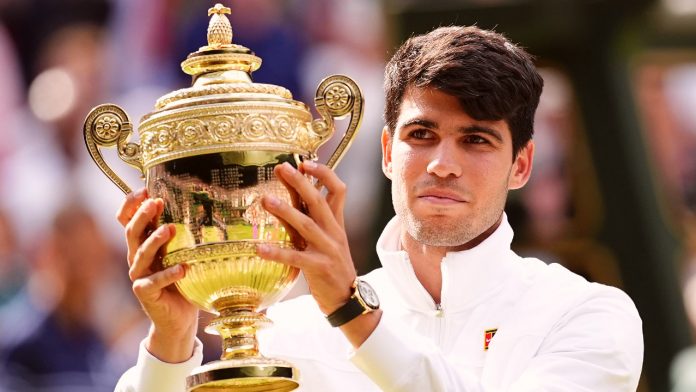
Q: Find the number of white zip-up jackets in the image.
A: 1